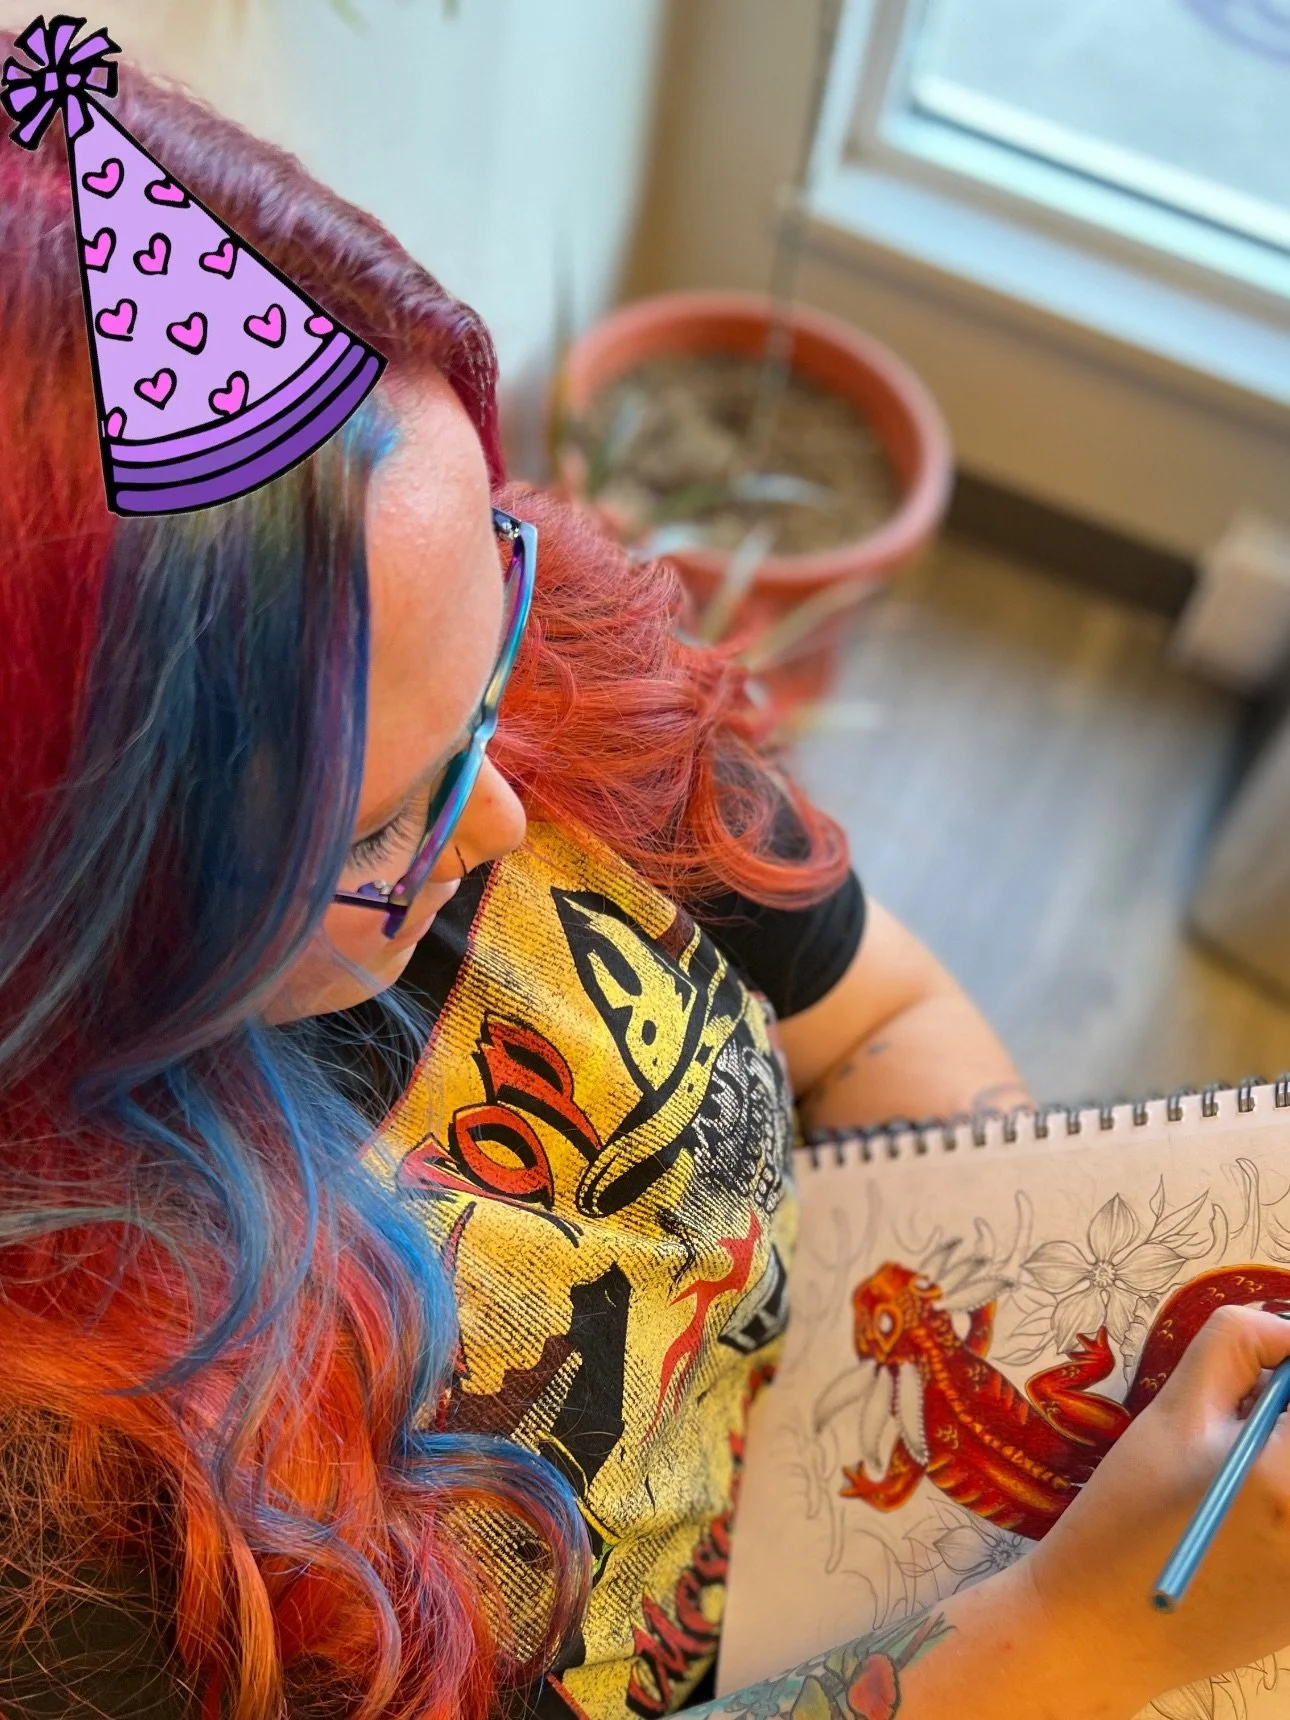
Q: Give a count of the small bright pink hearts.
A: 12